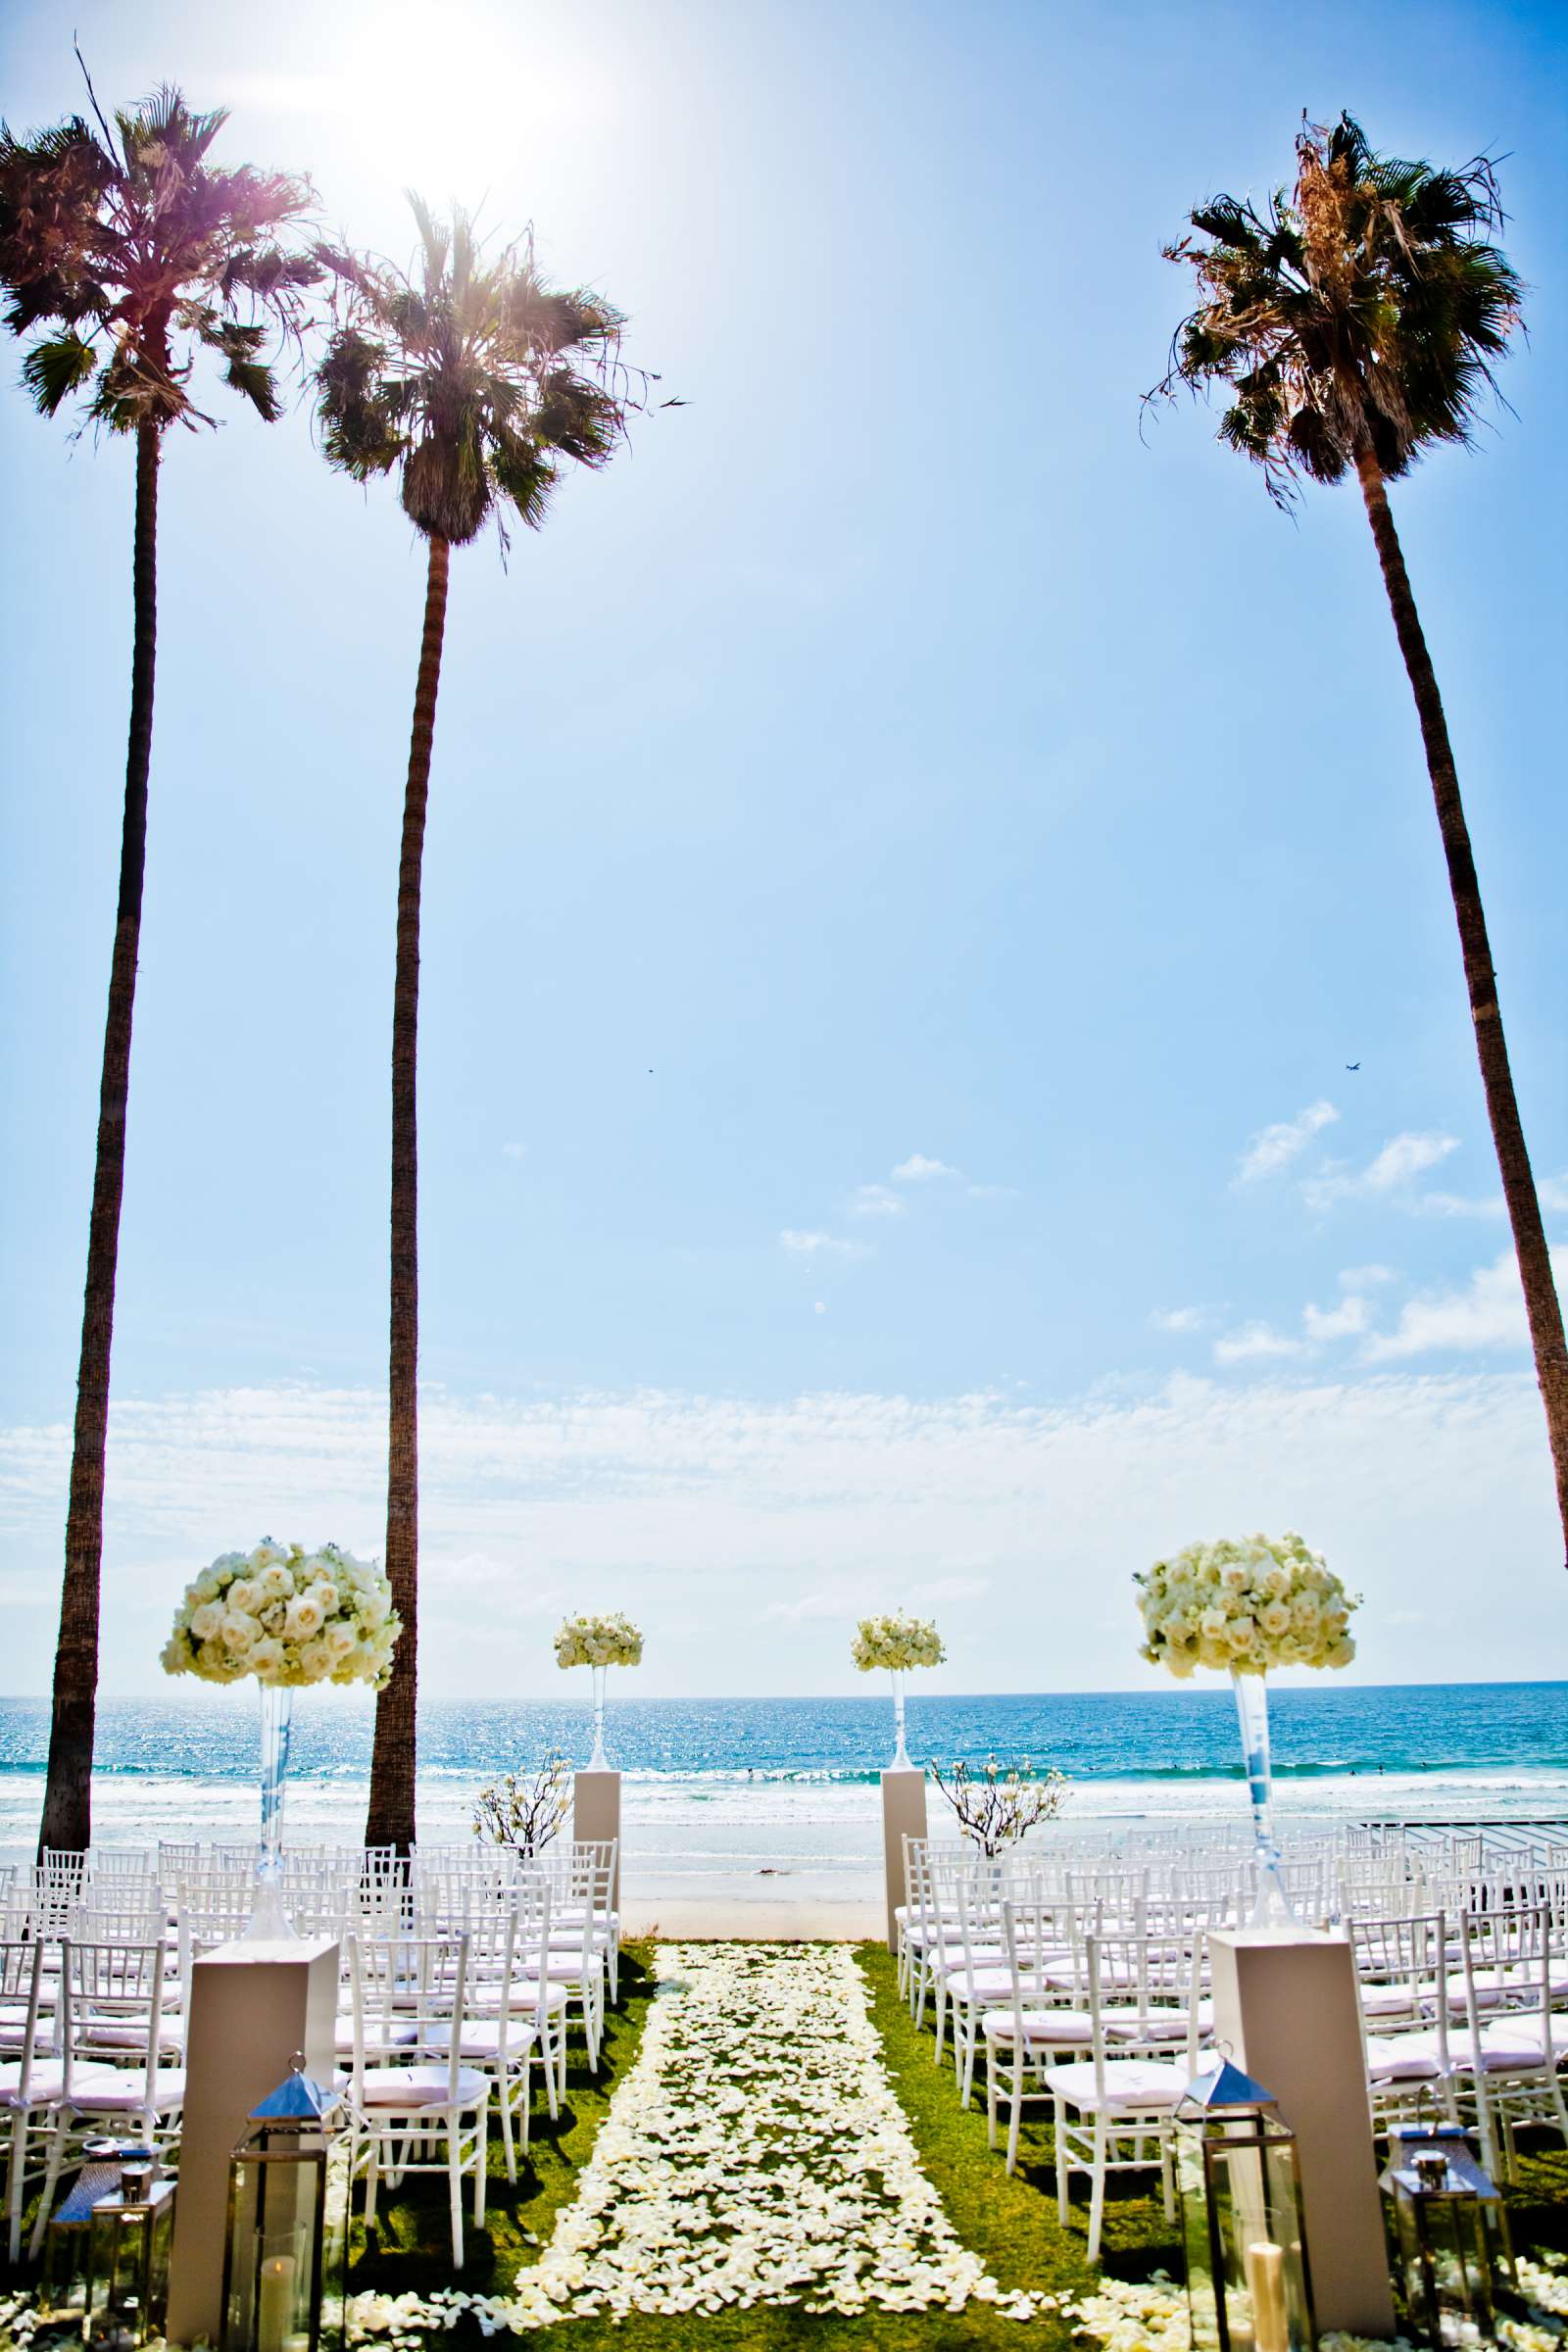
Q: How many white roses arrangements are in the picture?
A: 4